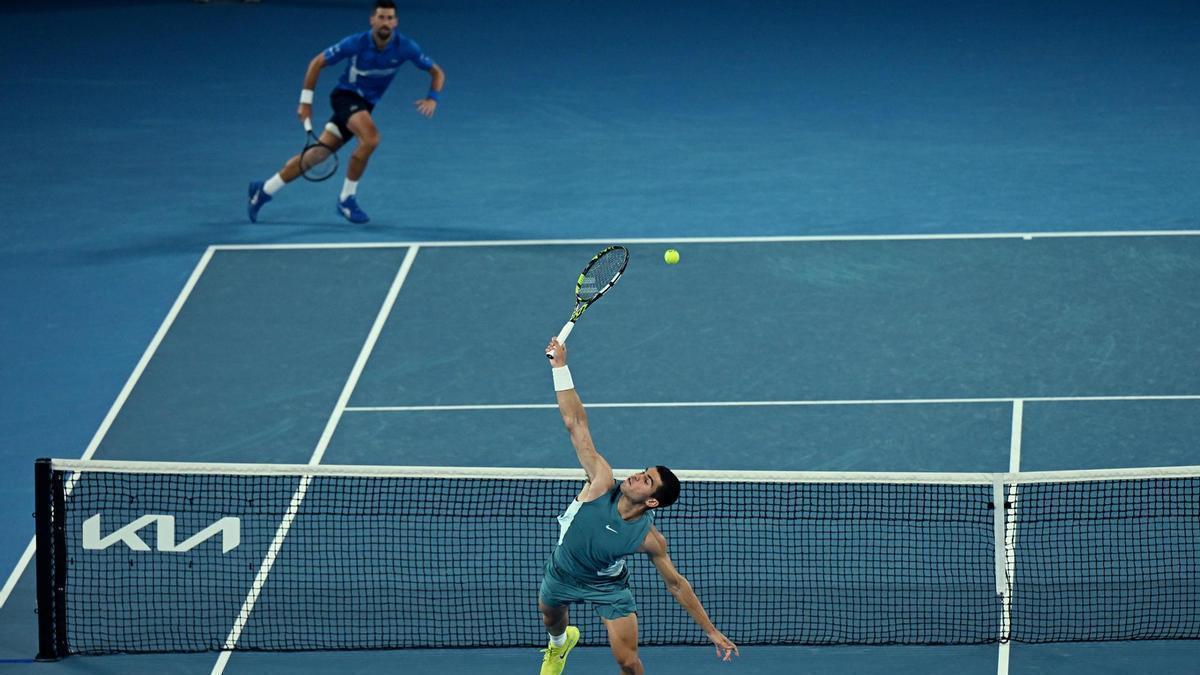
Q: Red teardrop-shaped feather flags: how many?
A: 0